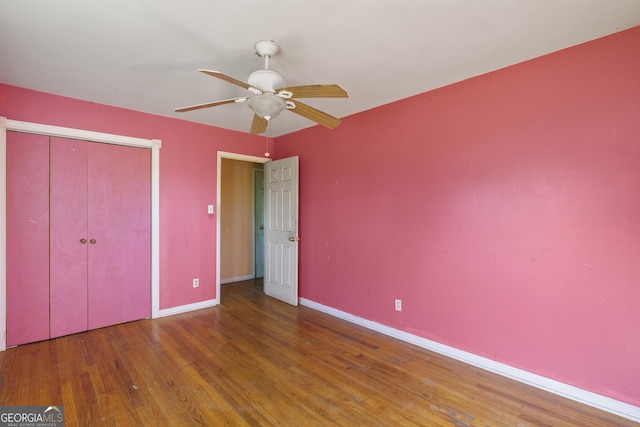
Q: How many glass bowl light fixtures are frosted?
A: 1